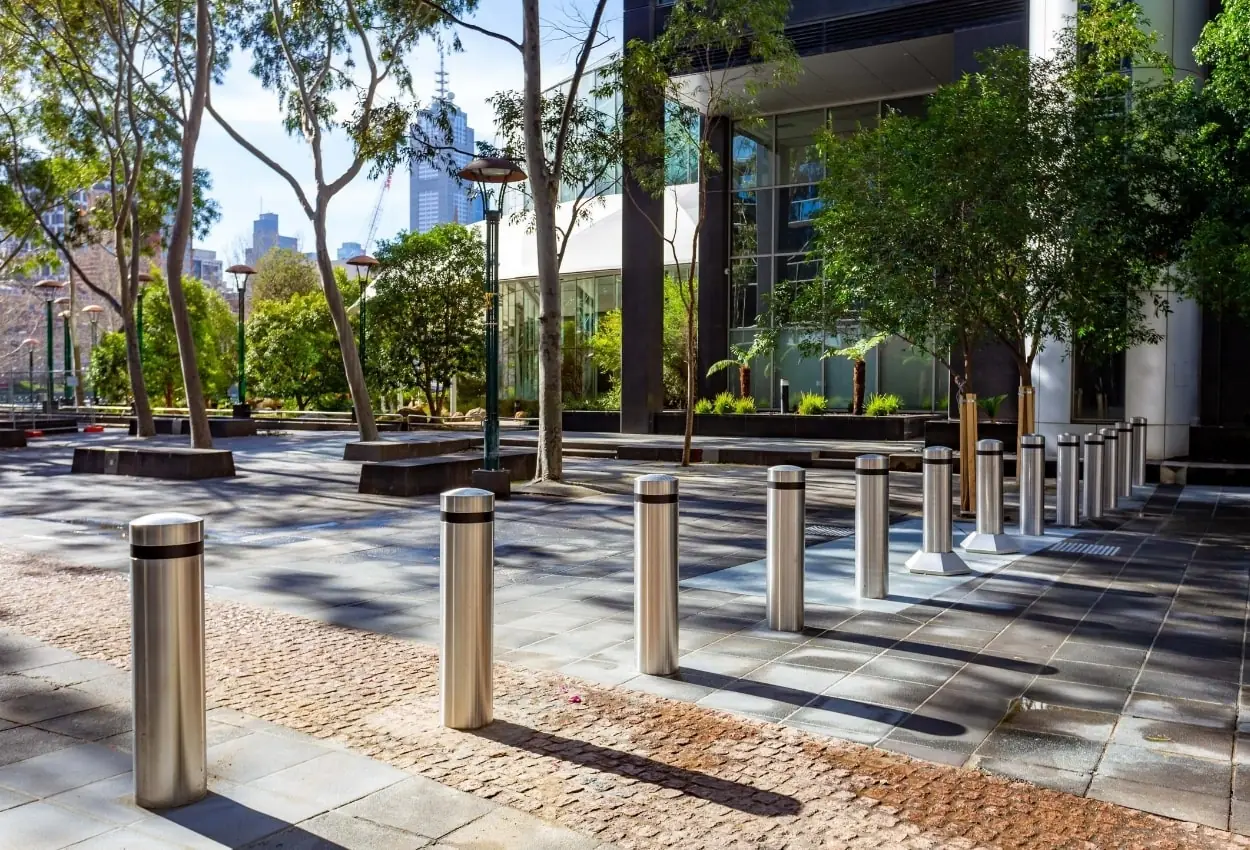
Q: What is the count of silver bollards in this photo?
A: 13